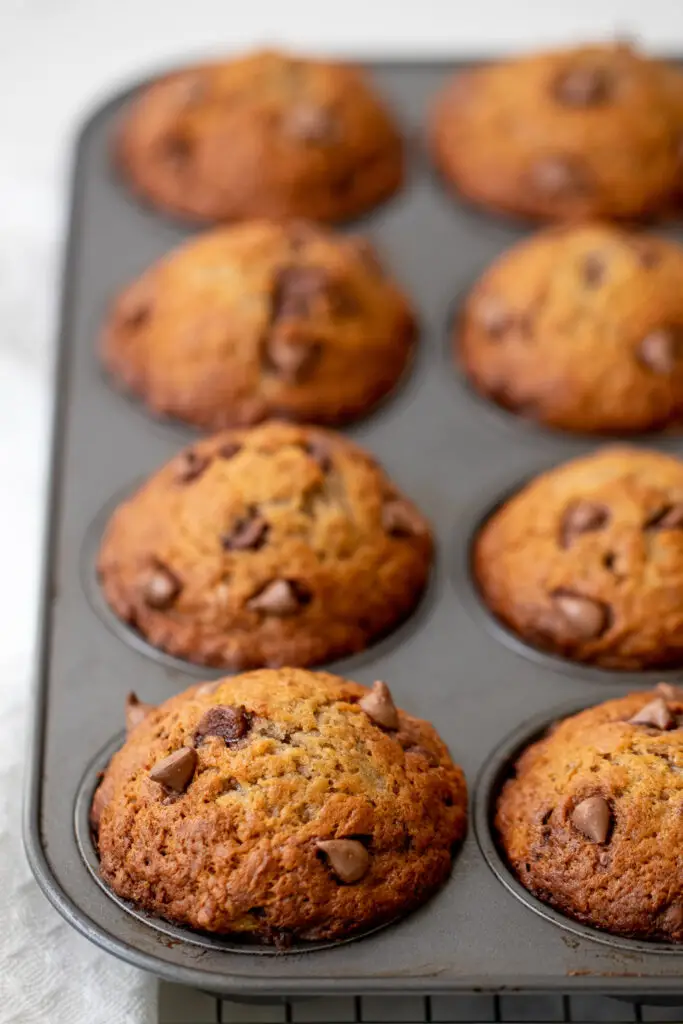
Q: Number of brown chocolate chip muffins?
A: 8